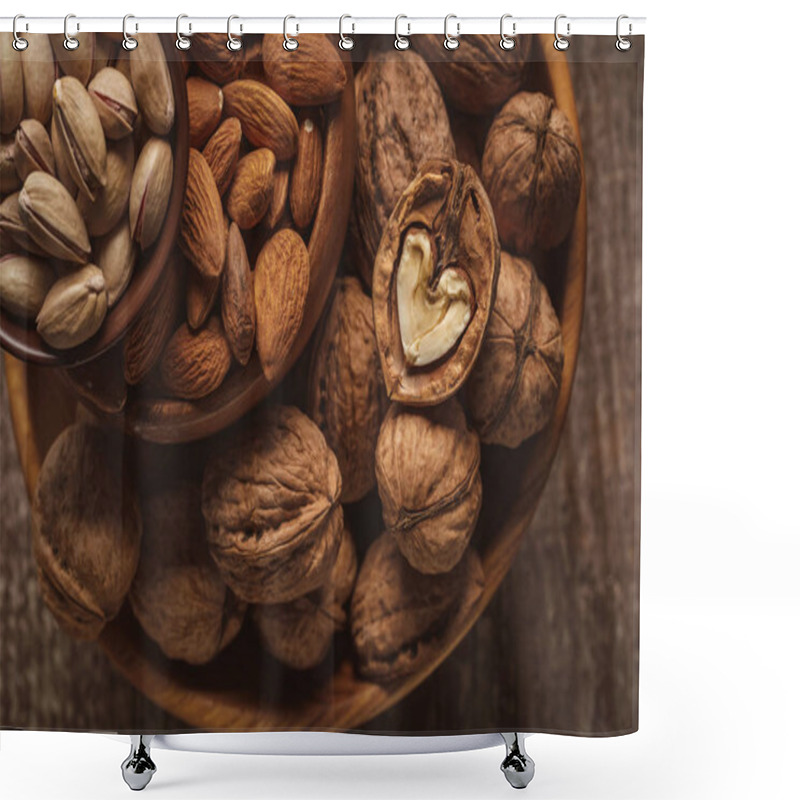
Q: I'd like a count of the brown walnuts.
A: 12